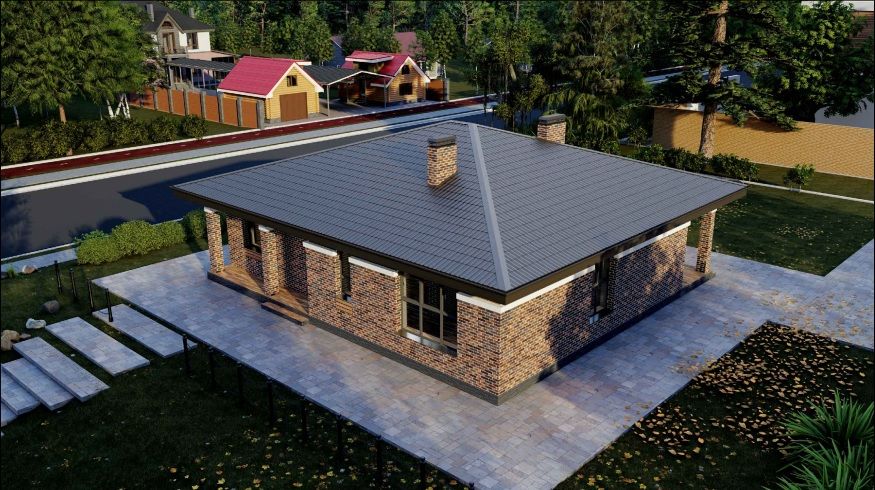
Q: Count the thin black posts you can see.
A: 13